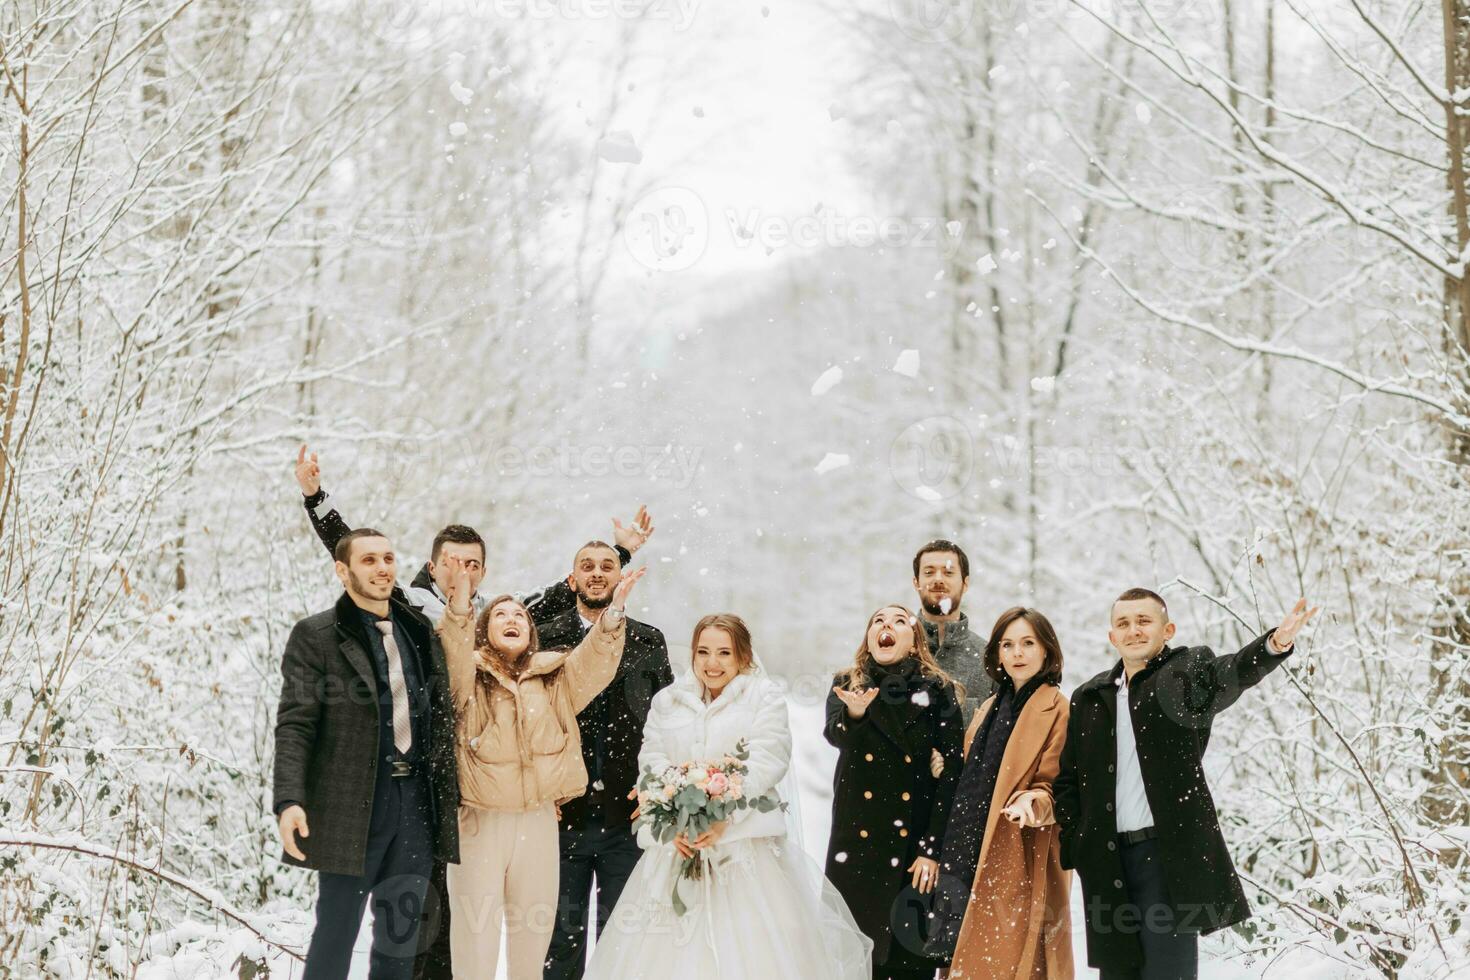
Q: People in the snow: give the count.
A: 9